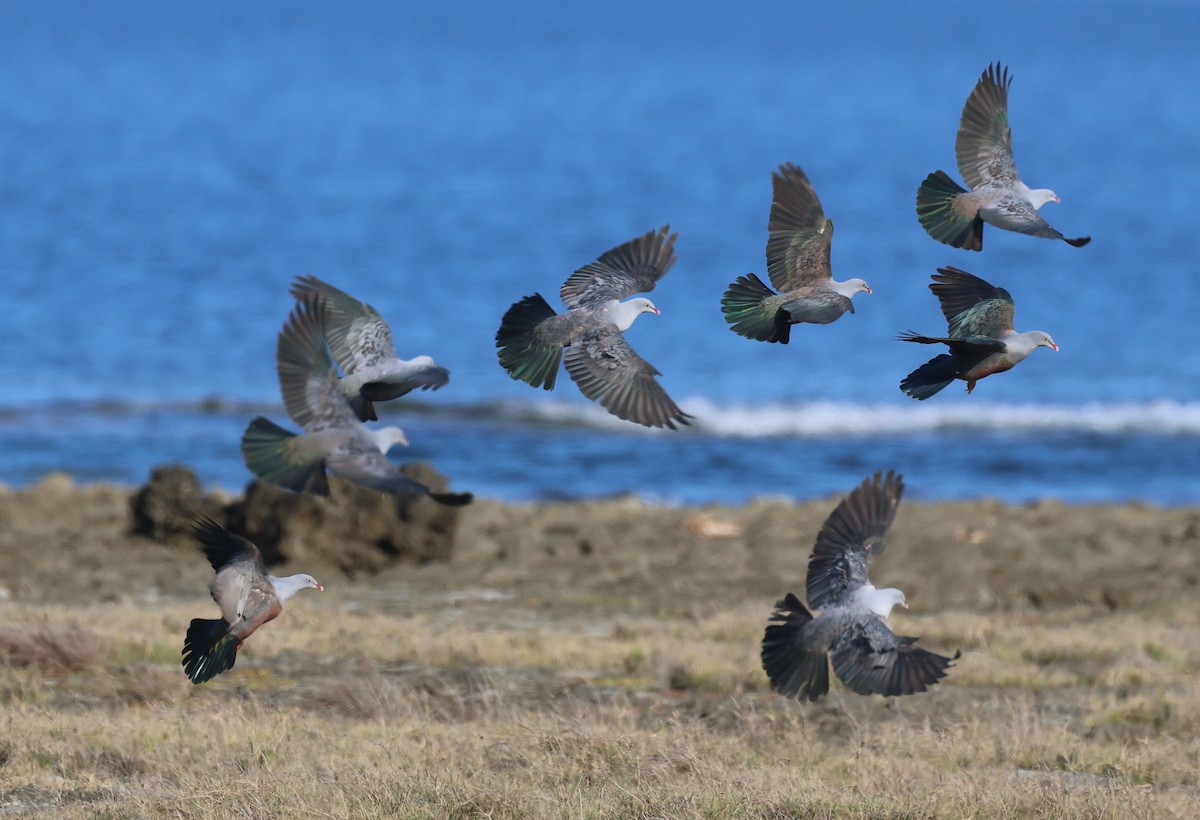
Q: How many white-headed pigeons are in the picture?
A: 8